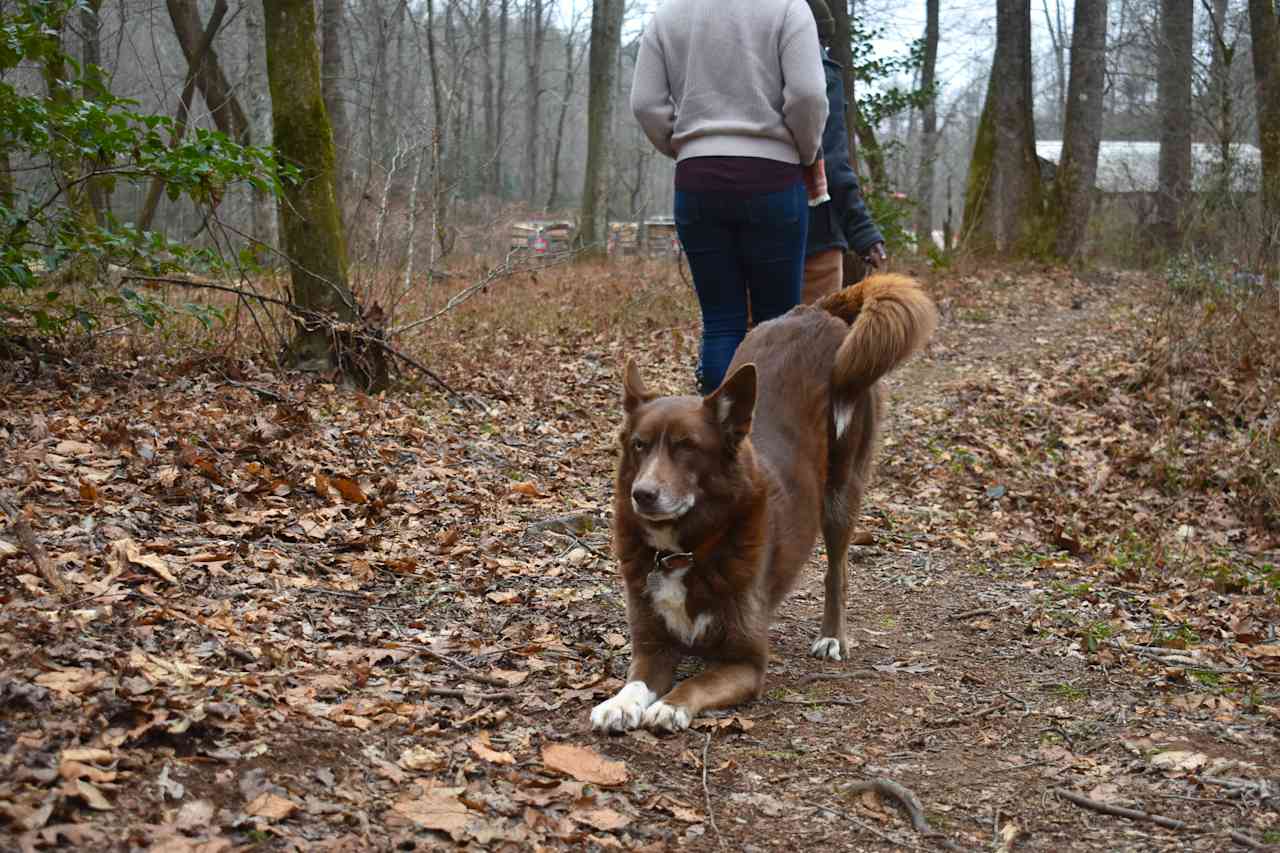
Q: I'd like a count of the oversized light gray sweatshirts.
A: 1